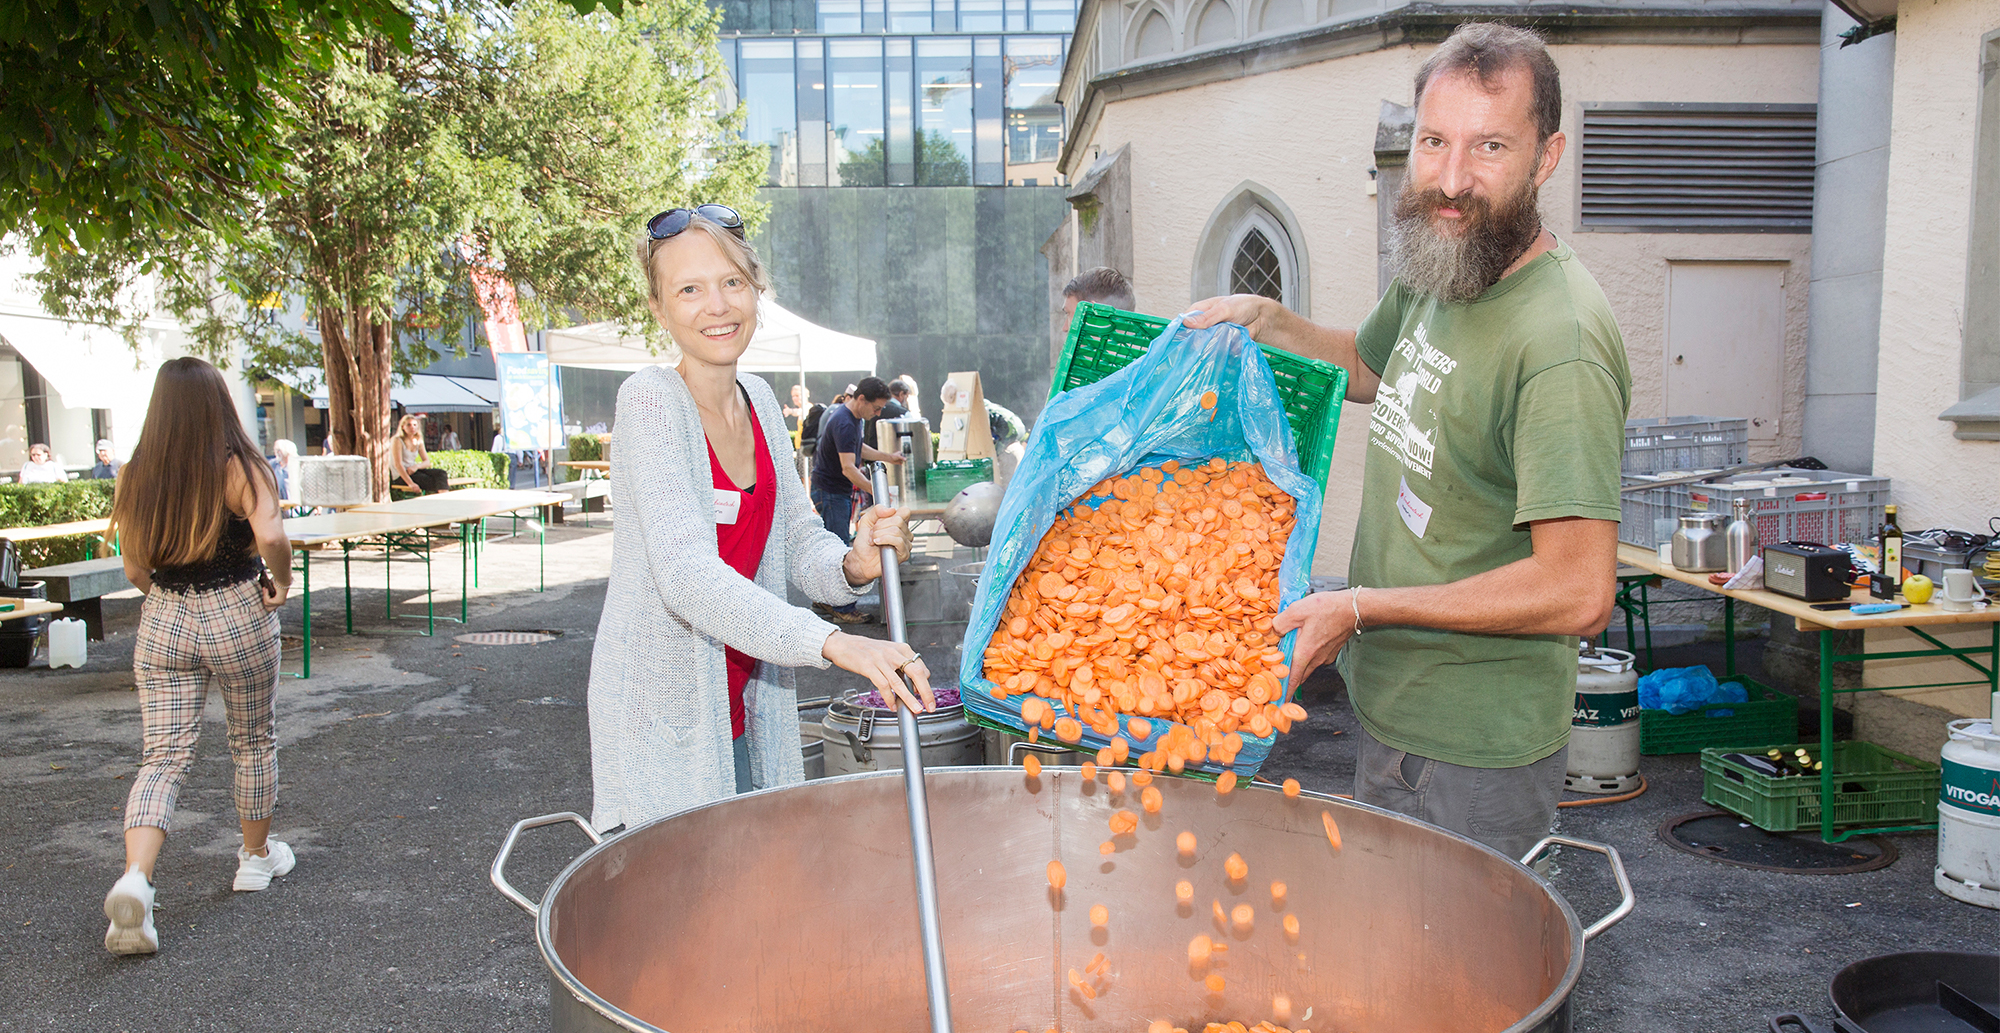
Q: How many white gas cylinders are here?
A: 2